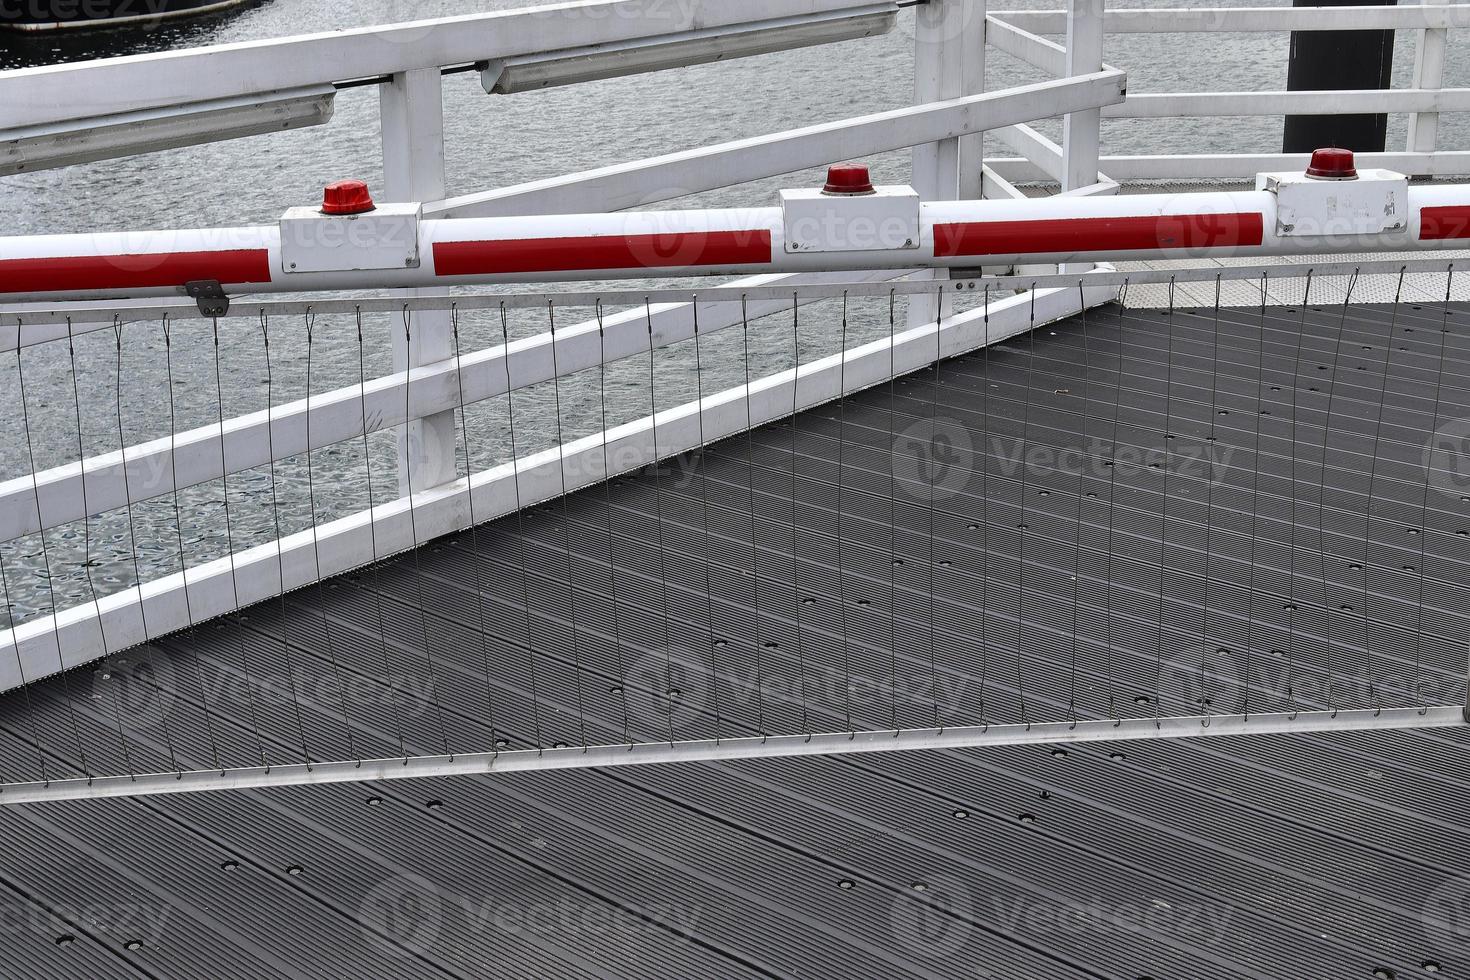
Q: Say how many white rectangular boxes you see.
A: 3